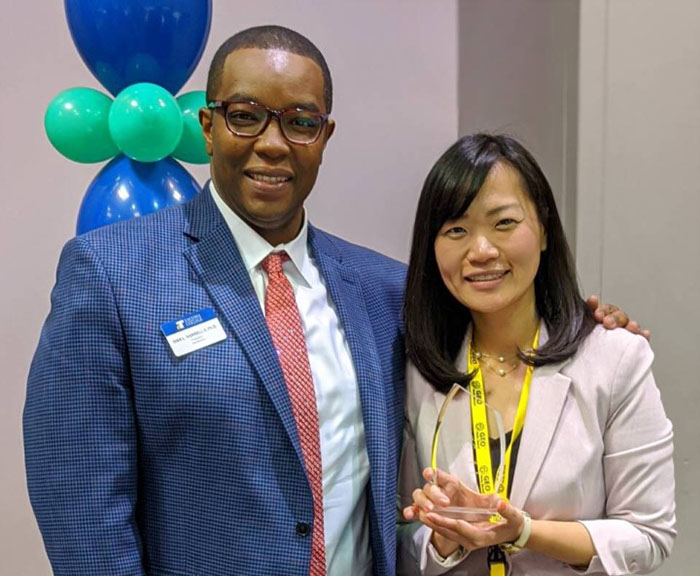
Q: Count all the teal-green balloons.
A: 3